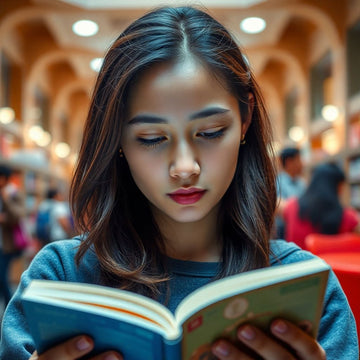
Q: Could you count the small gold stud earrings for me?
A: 2